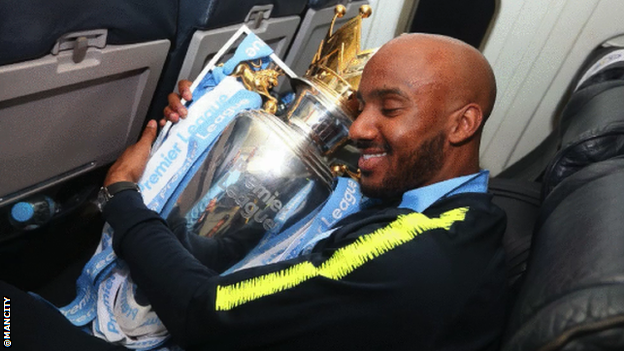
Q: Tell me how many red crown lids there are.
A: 0